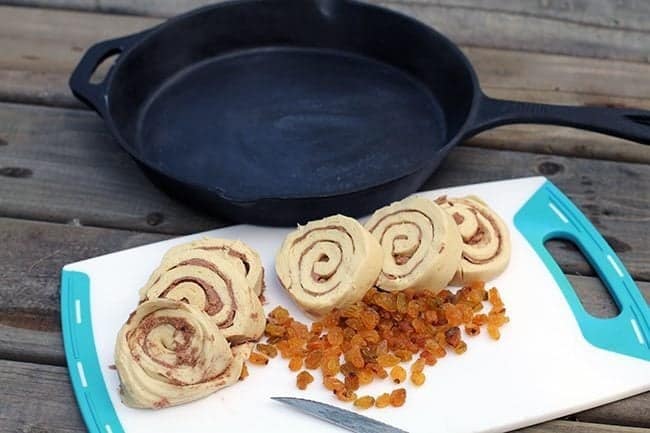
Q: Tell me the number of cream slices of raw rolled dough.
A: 6